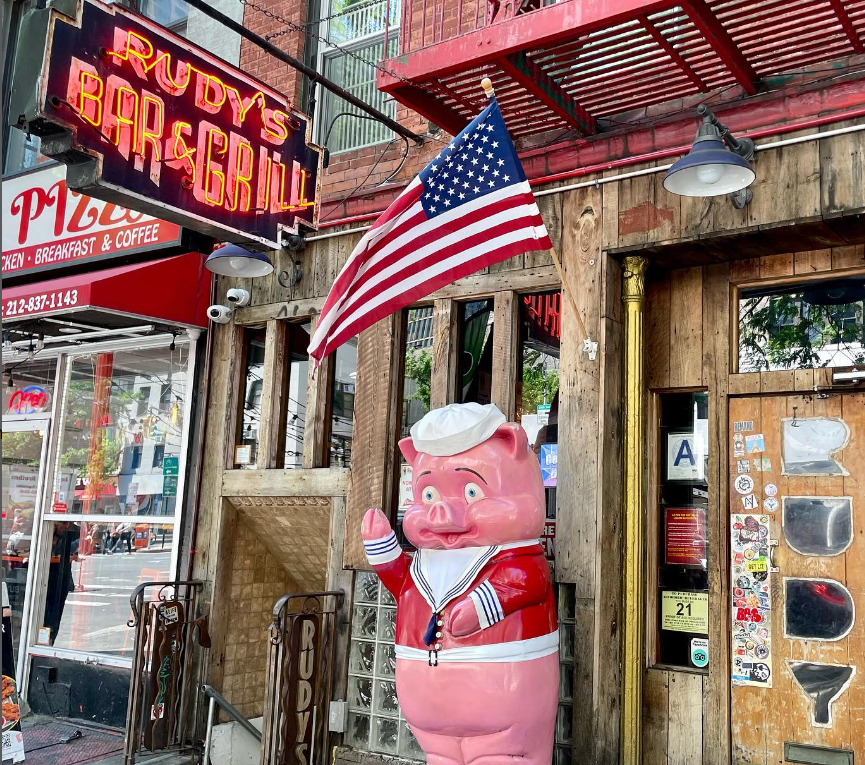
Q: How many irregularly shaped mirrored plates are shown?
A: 4